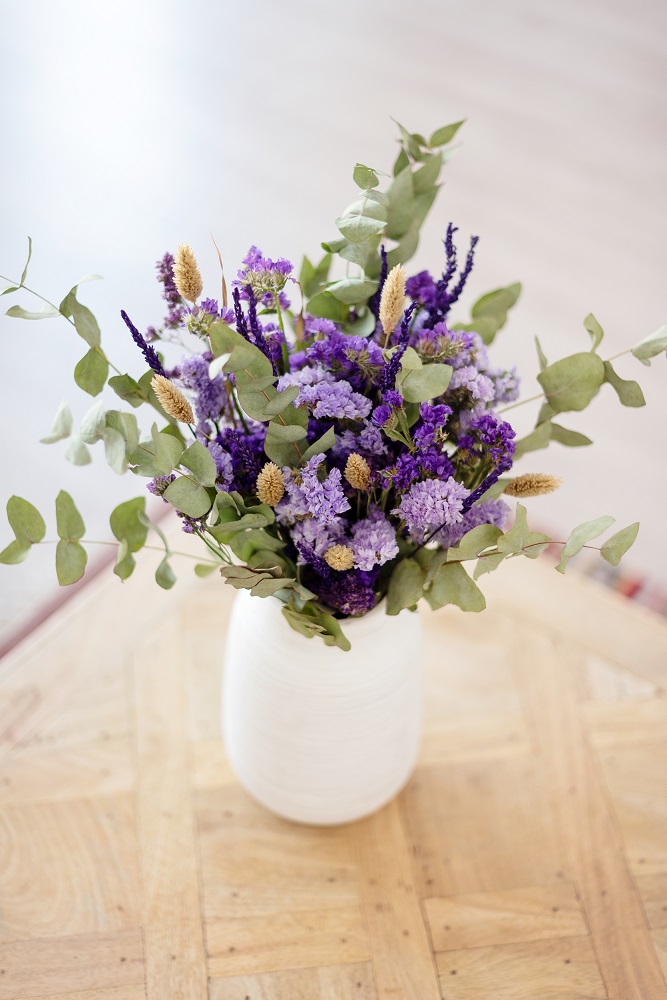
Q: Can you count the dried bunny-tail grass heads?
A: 7